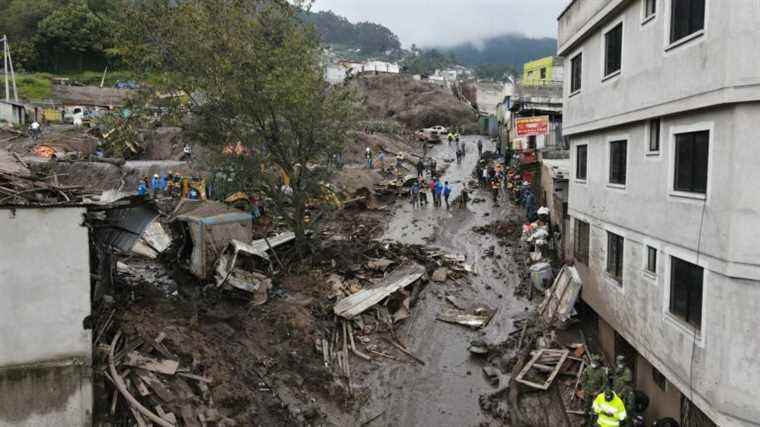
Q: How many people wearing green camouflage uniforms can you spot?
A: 2